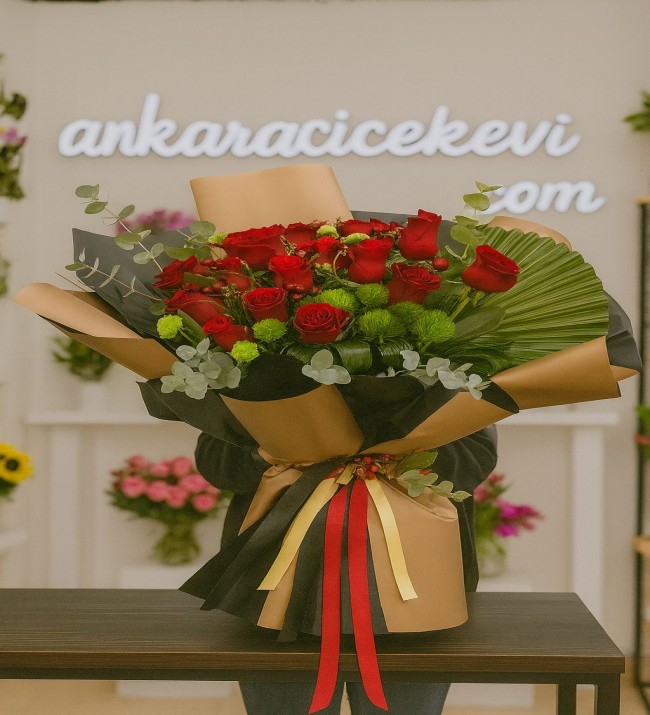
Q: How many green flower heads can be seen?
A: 11